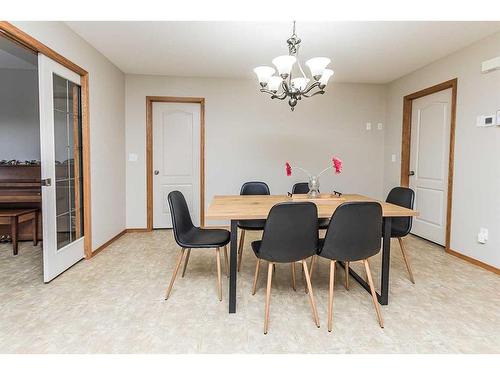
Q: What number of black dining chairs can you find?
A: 6